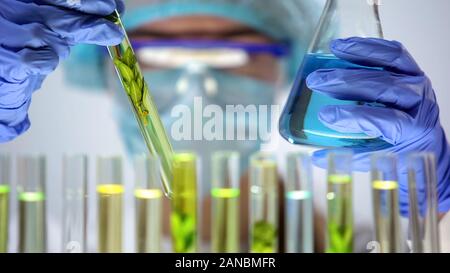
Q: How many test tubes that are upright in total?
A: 12